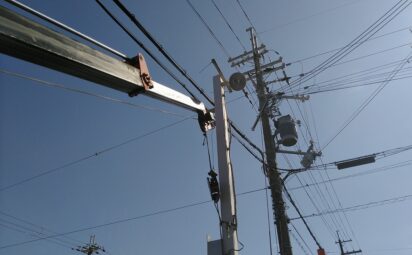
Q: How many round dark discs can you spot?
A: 1